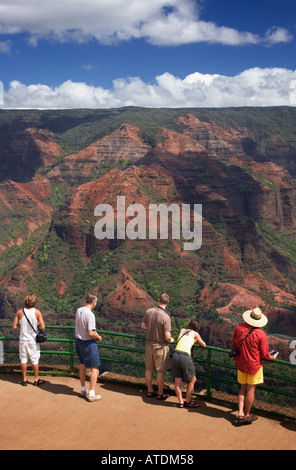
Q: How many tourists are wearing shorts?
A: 5